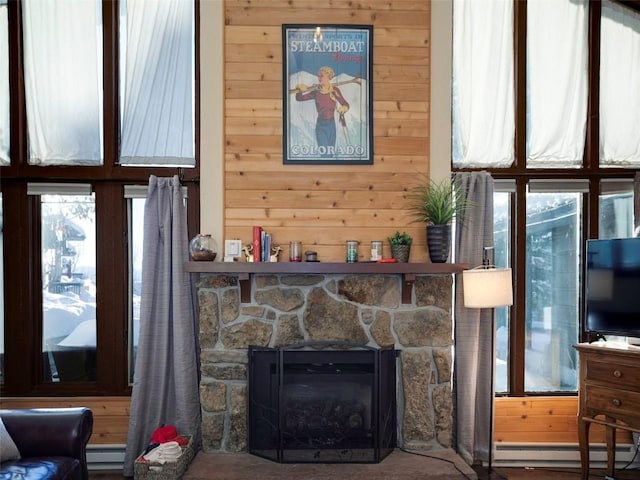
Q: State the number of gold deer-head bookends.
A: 2